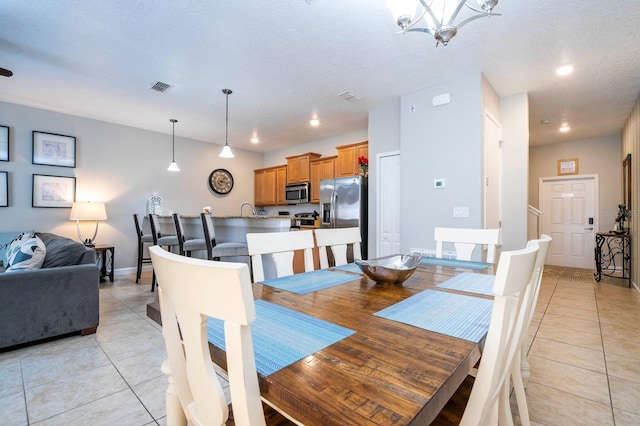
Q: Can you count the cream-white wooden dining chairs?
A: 6